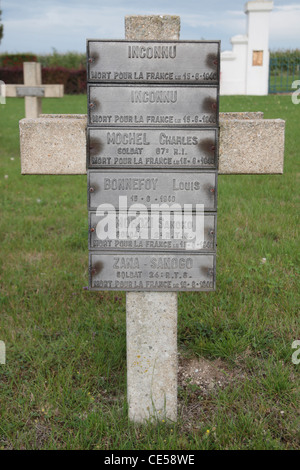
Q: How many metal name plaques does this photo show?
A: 6